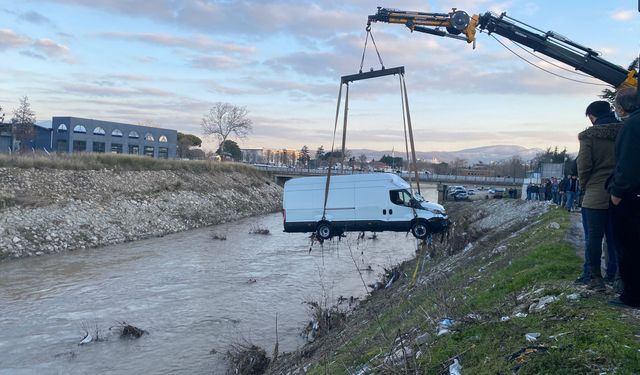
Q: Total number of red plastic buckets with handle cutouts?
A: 0